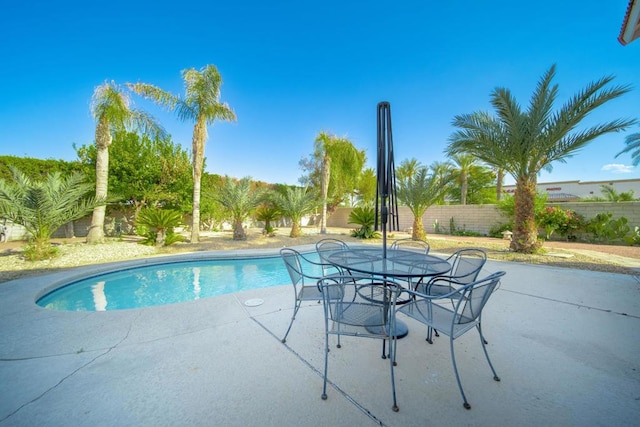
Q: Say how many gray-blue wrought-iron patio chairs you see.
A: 6